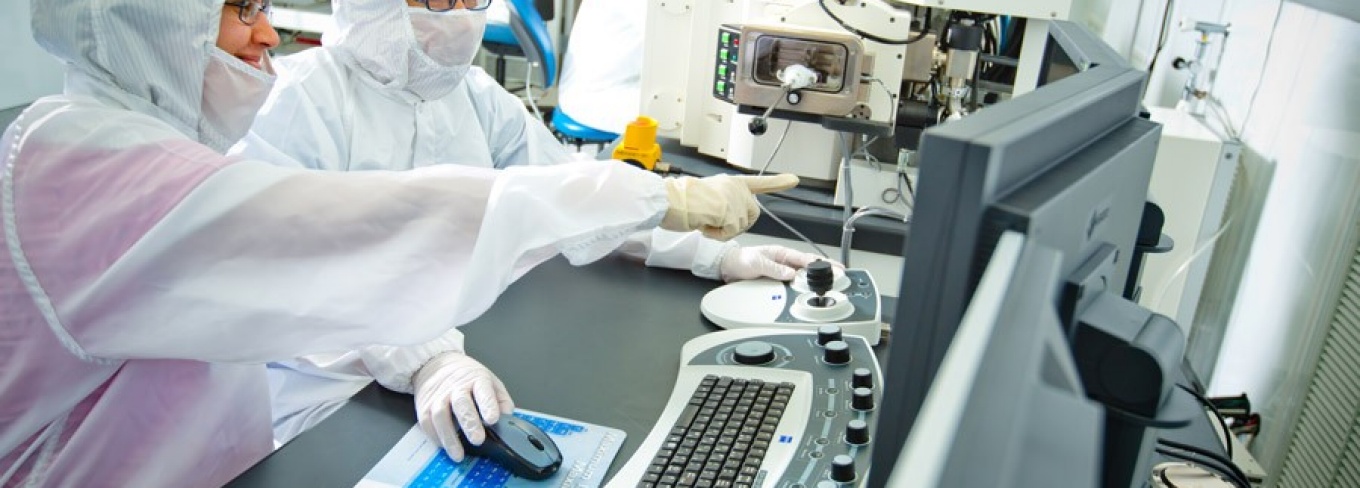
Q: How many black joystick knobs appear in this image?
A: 1